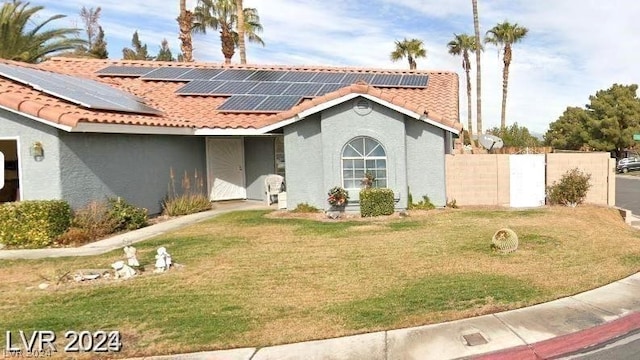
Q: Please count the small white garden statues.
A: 3